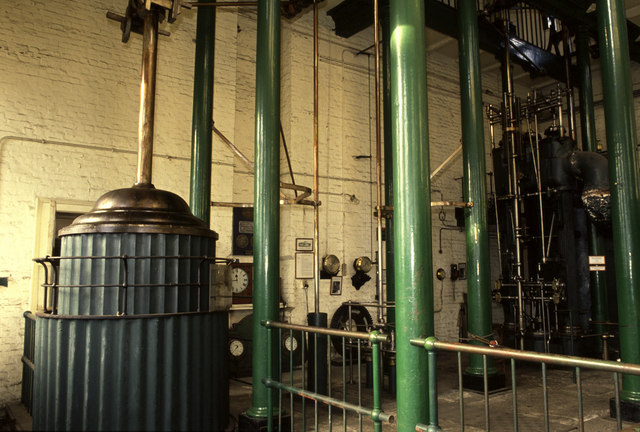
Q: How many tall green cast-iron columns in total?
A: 7